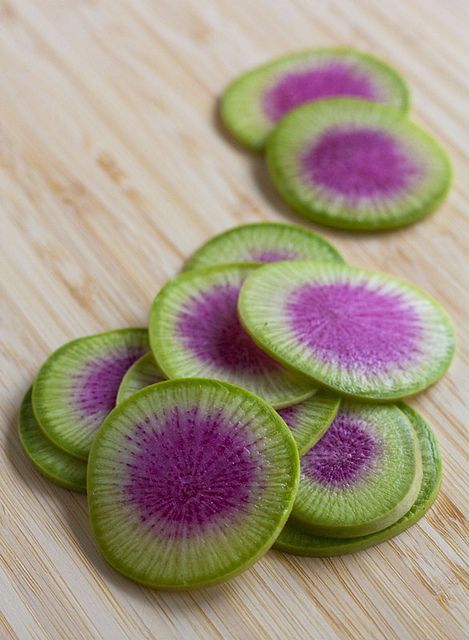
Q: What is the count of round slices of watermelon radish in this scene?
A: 11